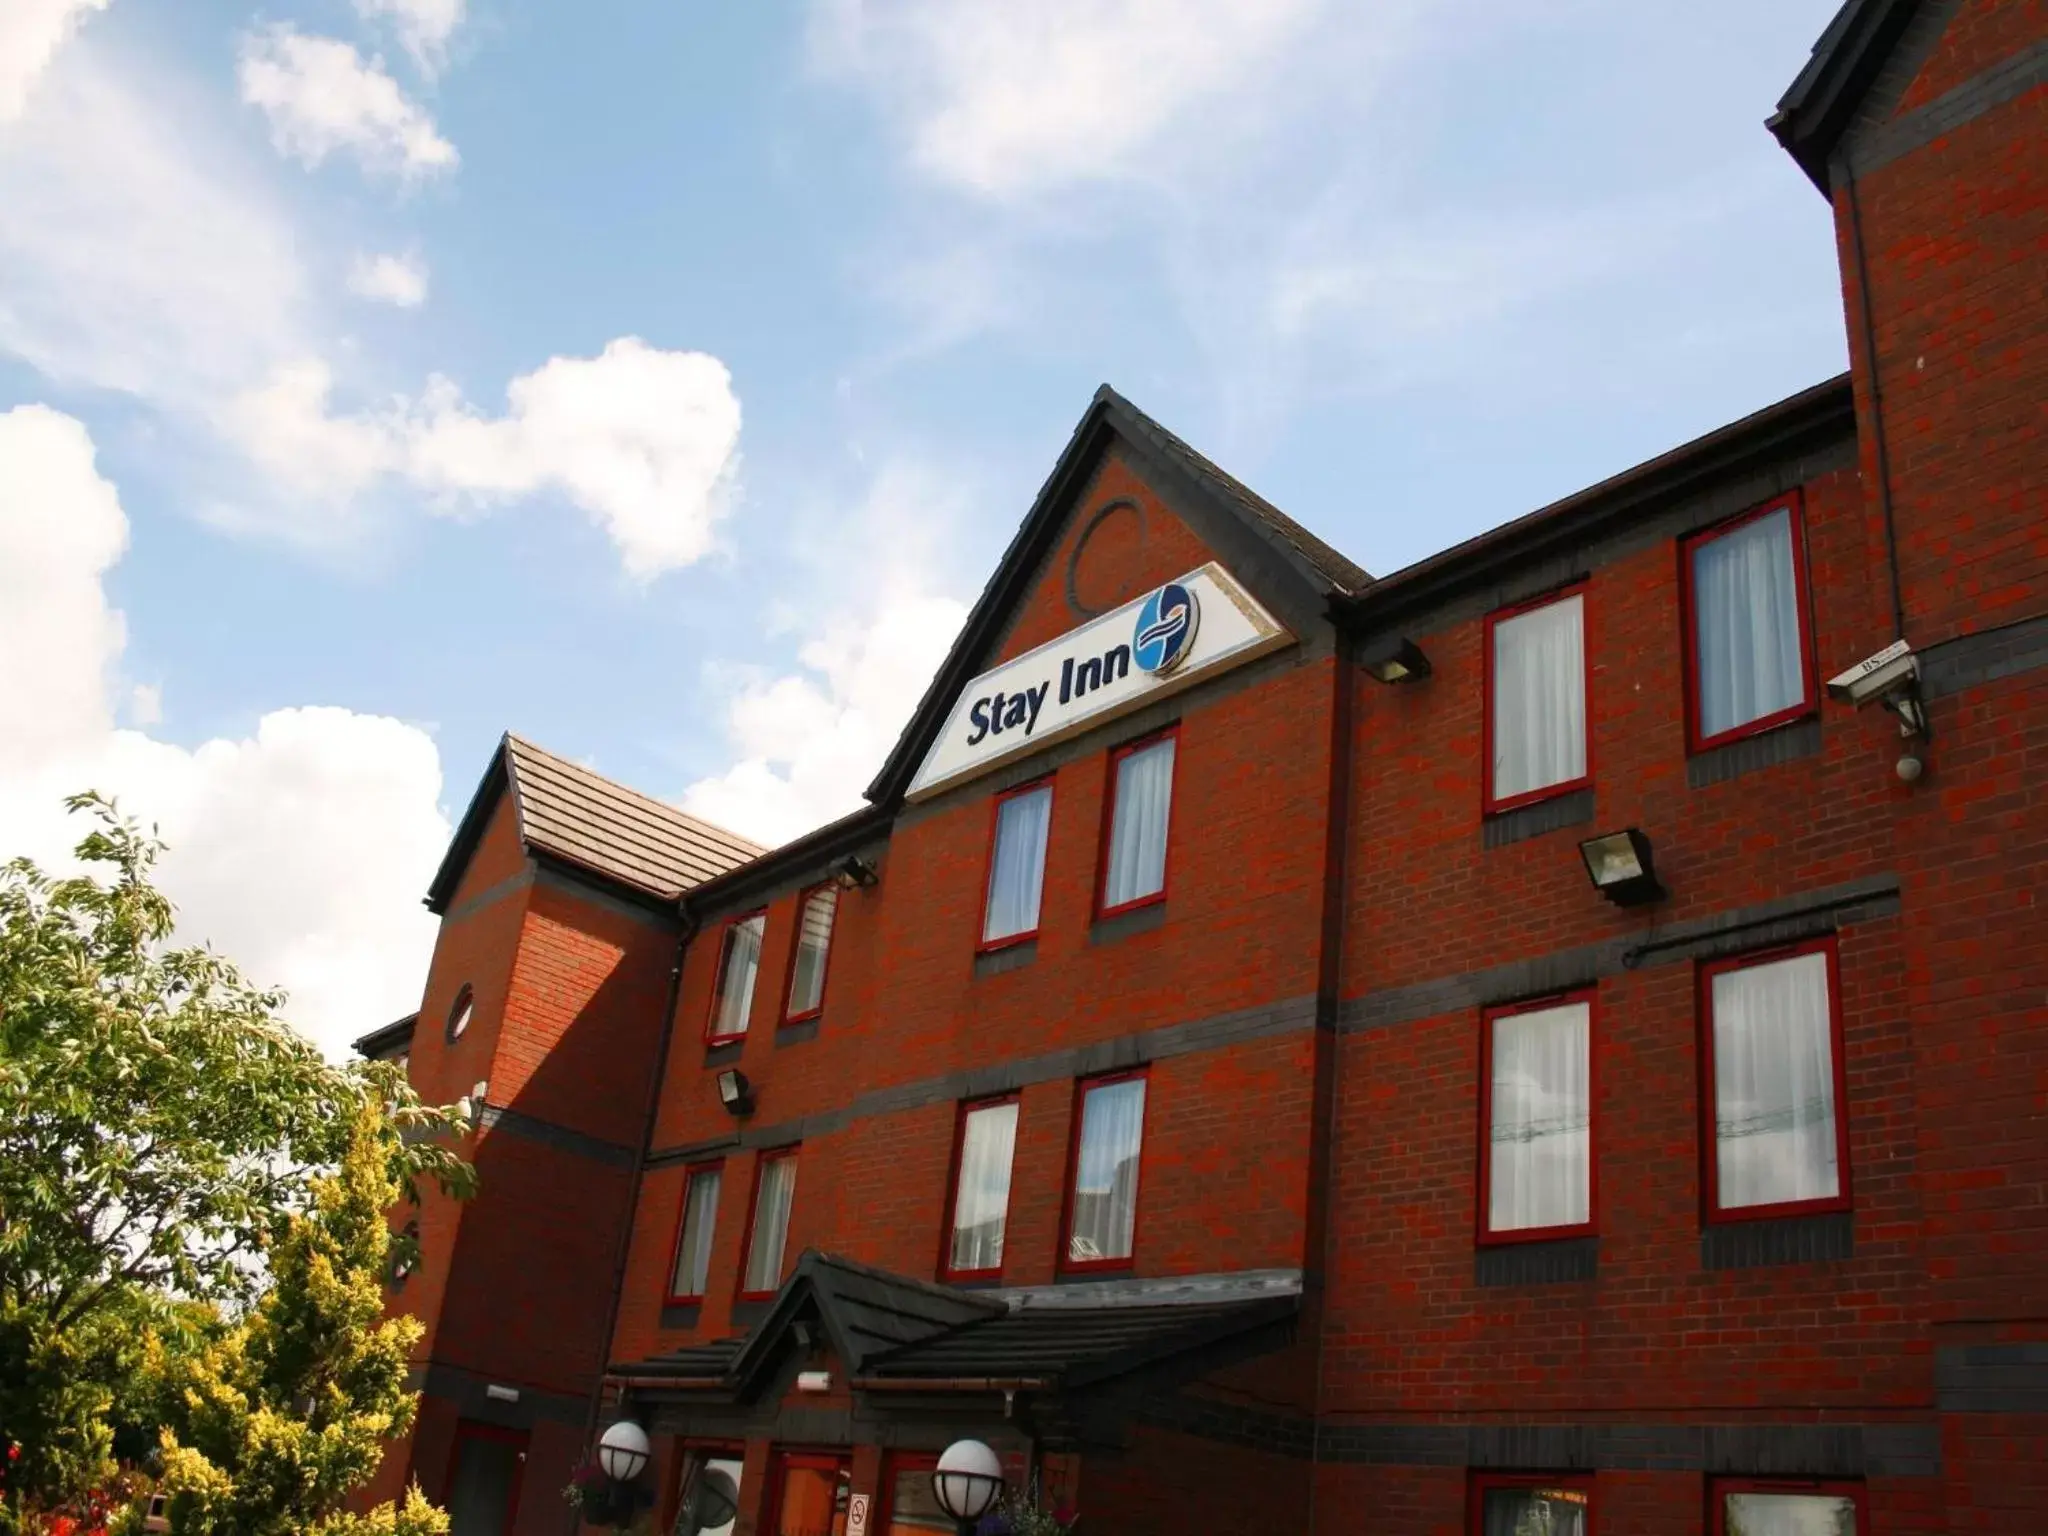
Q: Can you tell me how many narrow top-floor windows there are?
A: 6